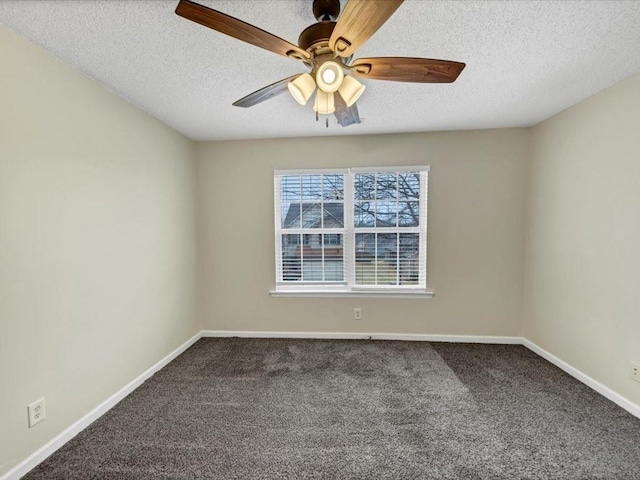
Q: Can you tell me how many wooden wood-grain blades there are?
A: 5